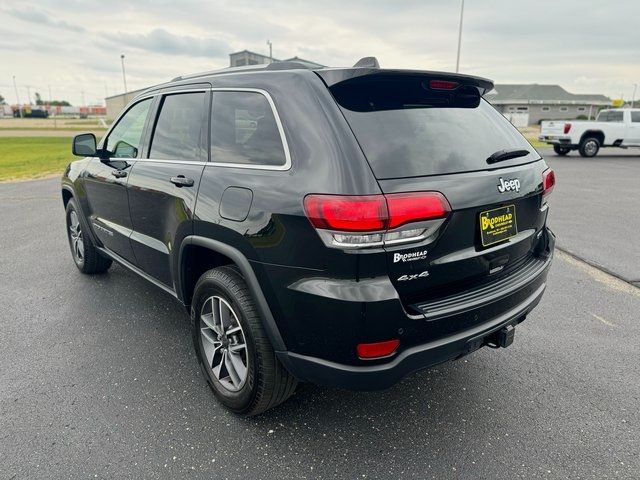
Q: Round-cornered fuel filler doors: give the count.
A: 1